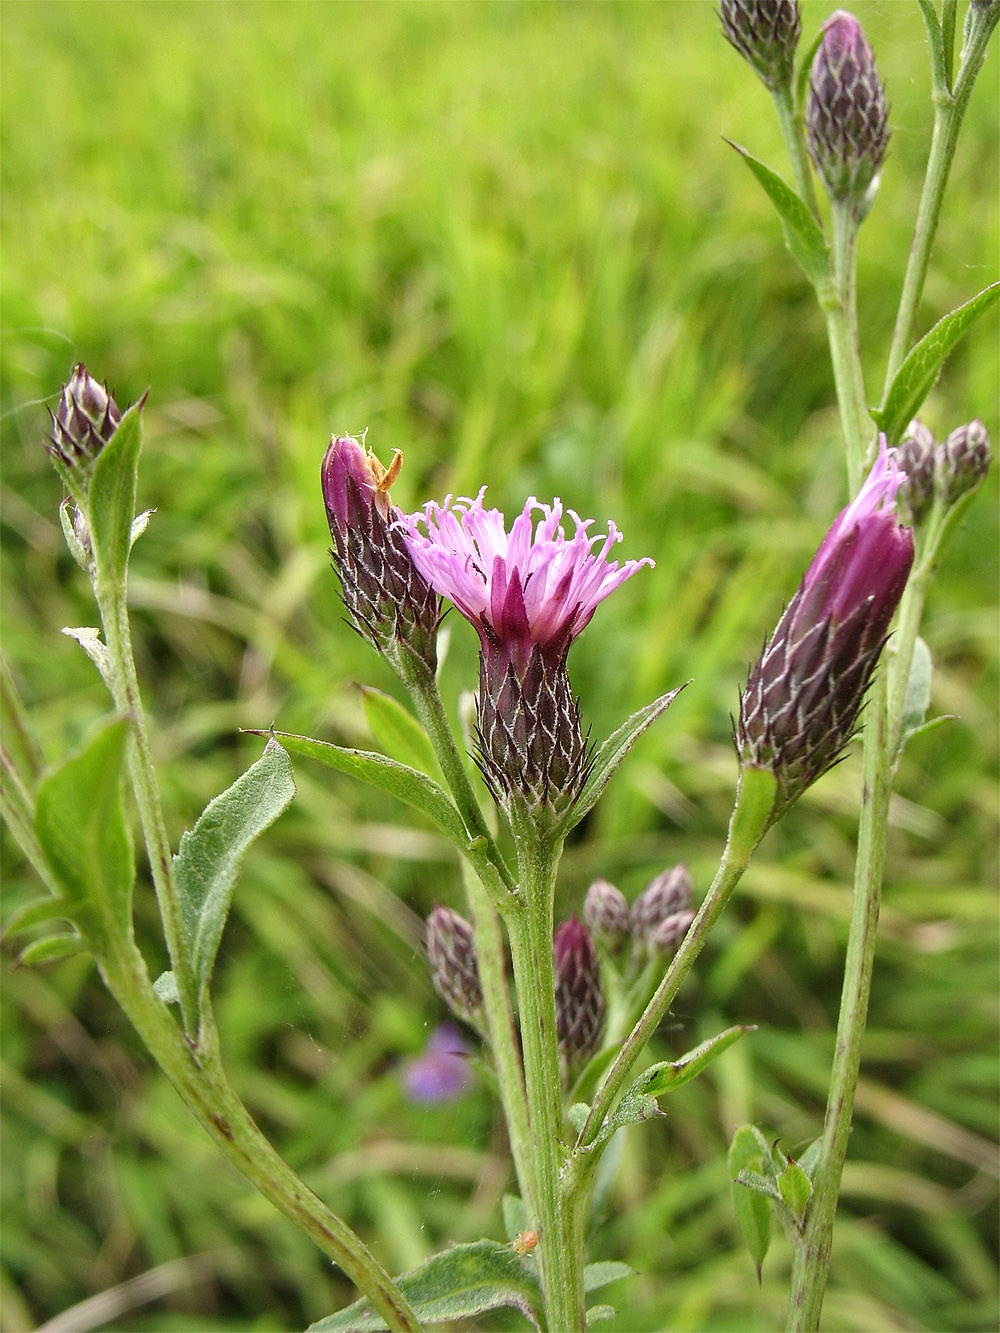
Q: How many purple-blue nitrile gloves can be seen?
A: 0